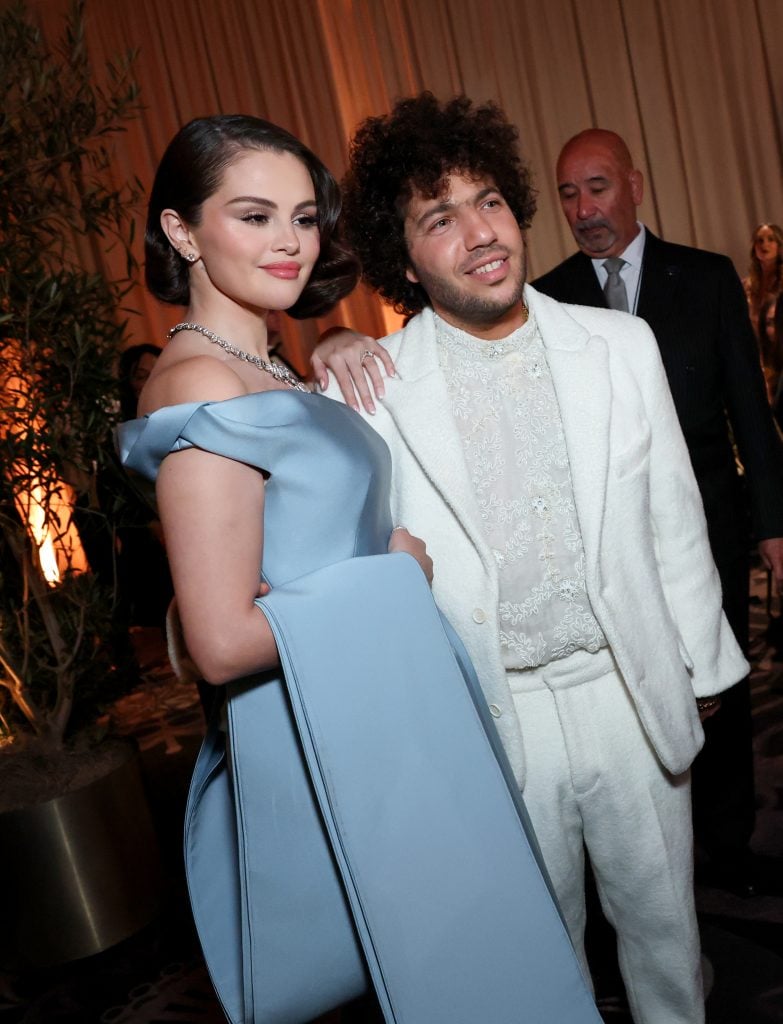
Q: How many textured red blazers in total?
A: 0